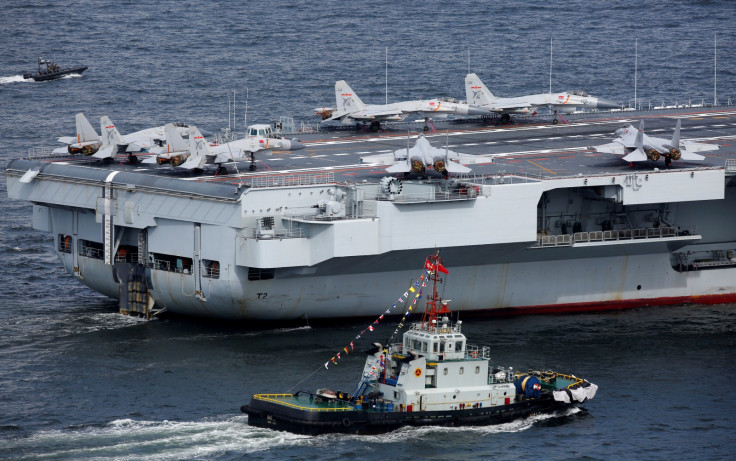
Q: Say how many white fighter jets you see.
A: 6